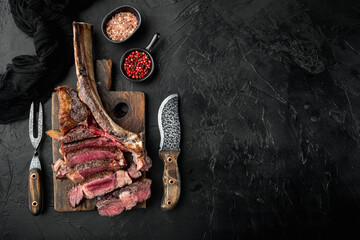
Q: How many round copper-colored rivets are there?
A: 5